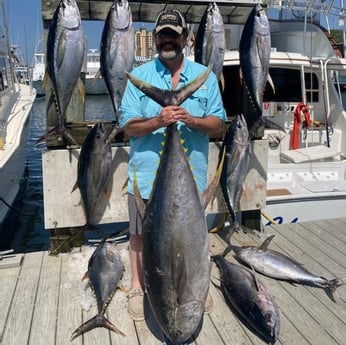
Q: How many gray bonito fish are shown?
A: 10